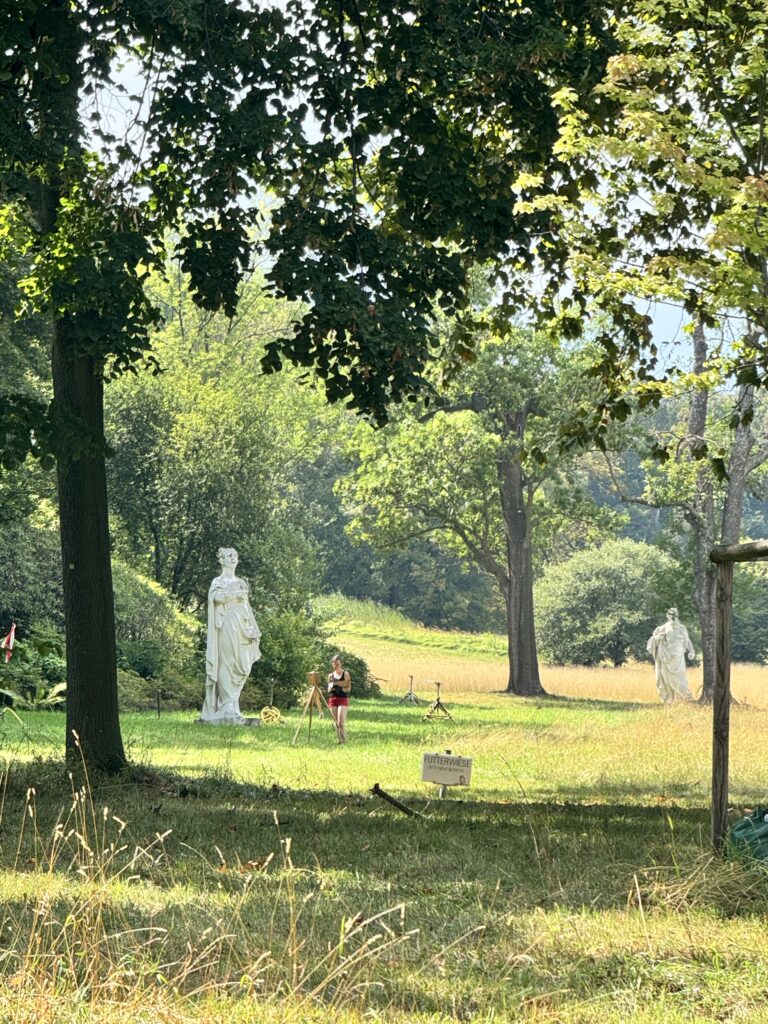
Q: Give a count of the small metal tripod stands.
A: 2